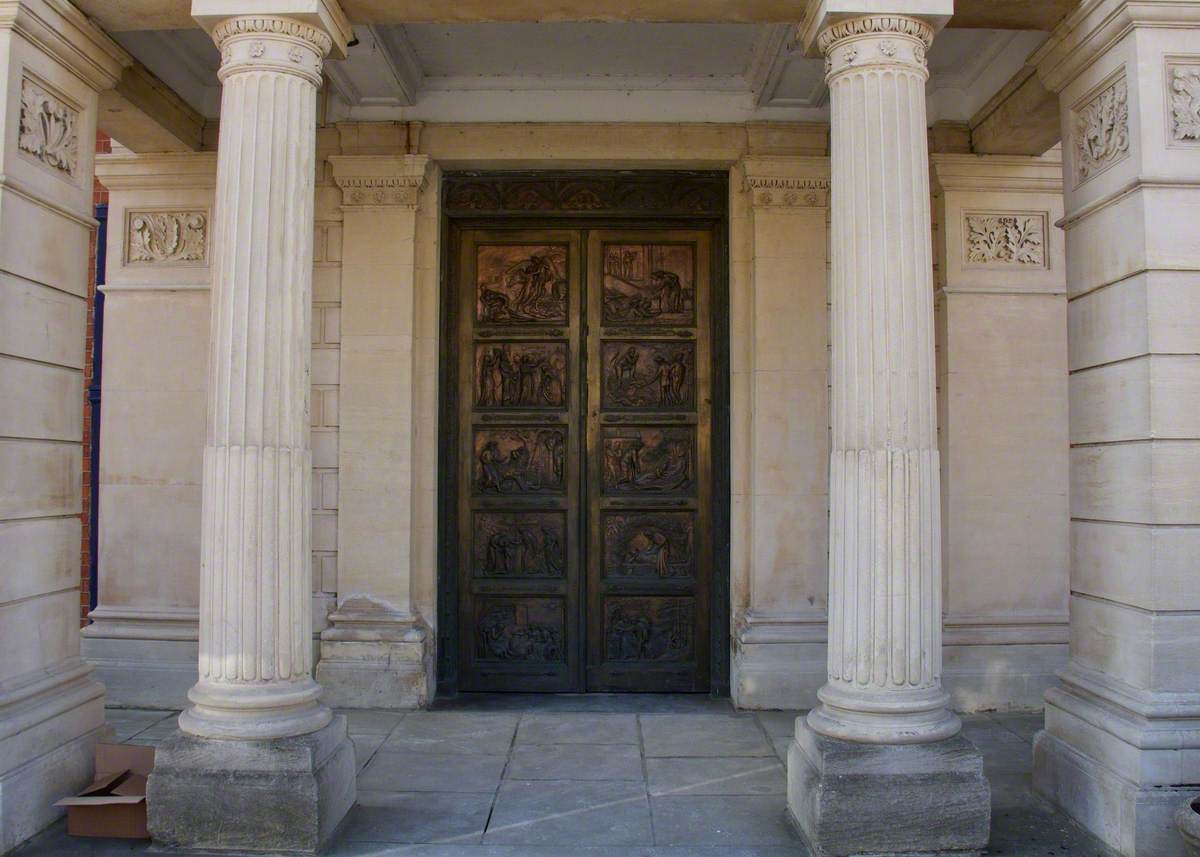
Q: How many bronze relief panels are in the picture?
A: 10